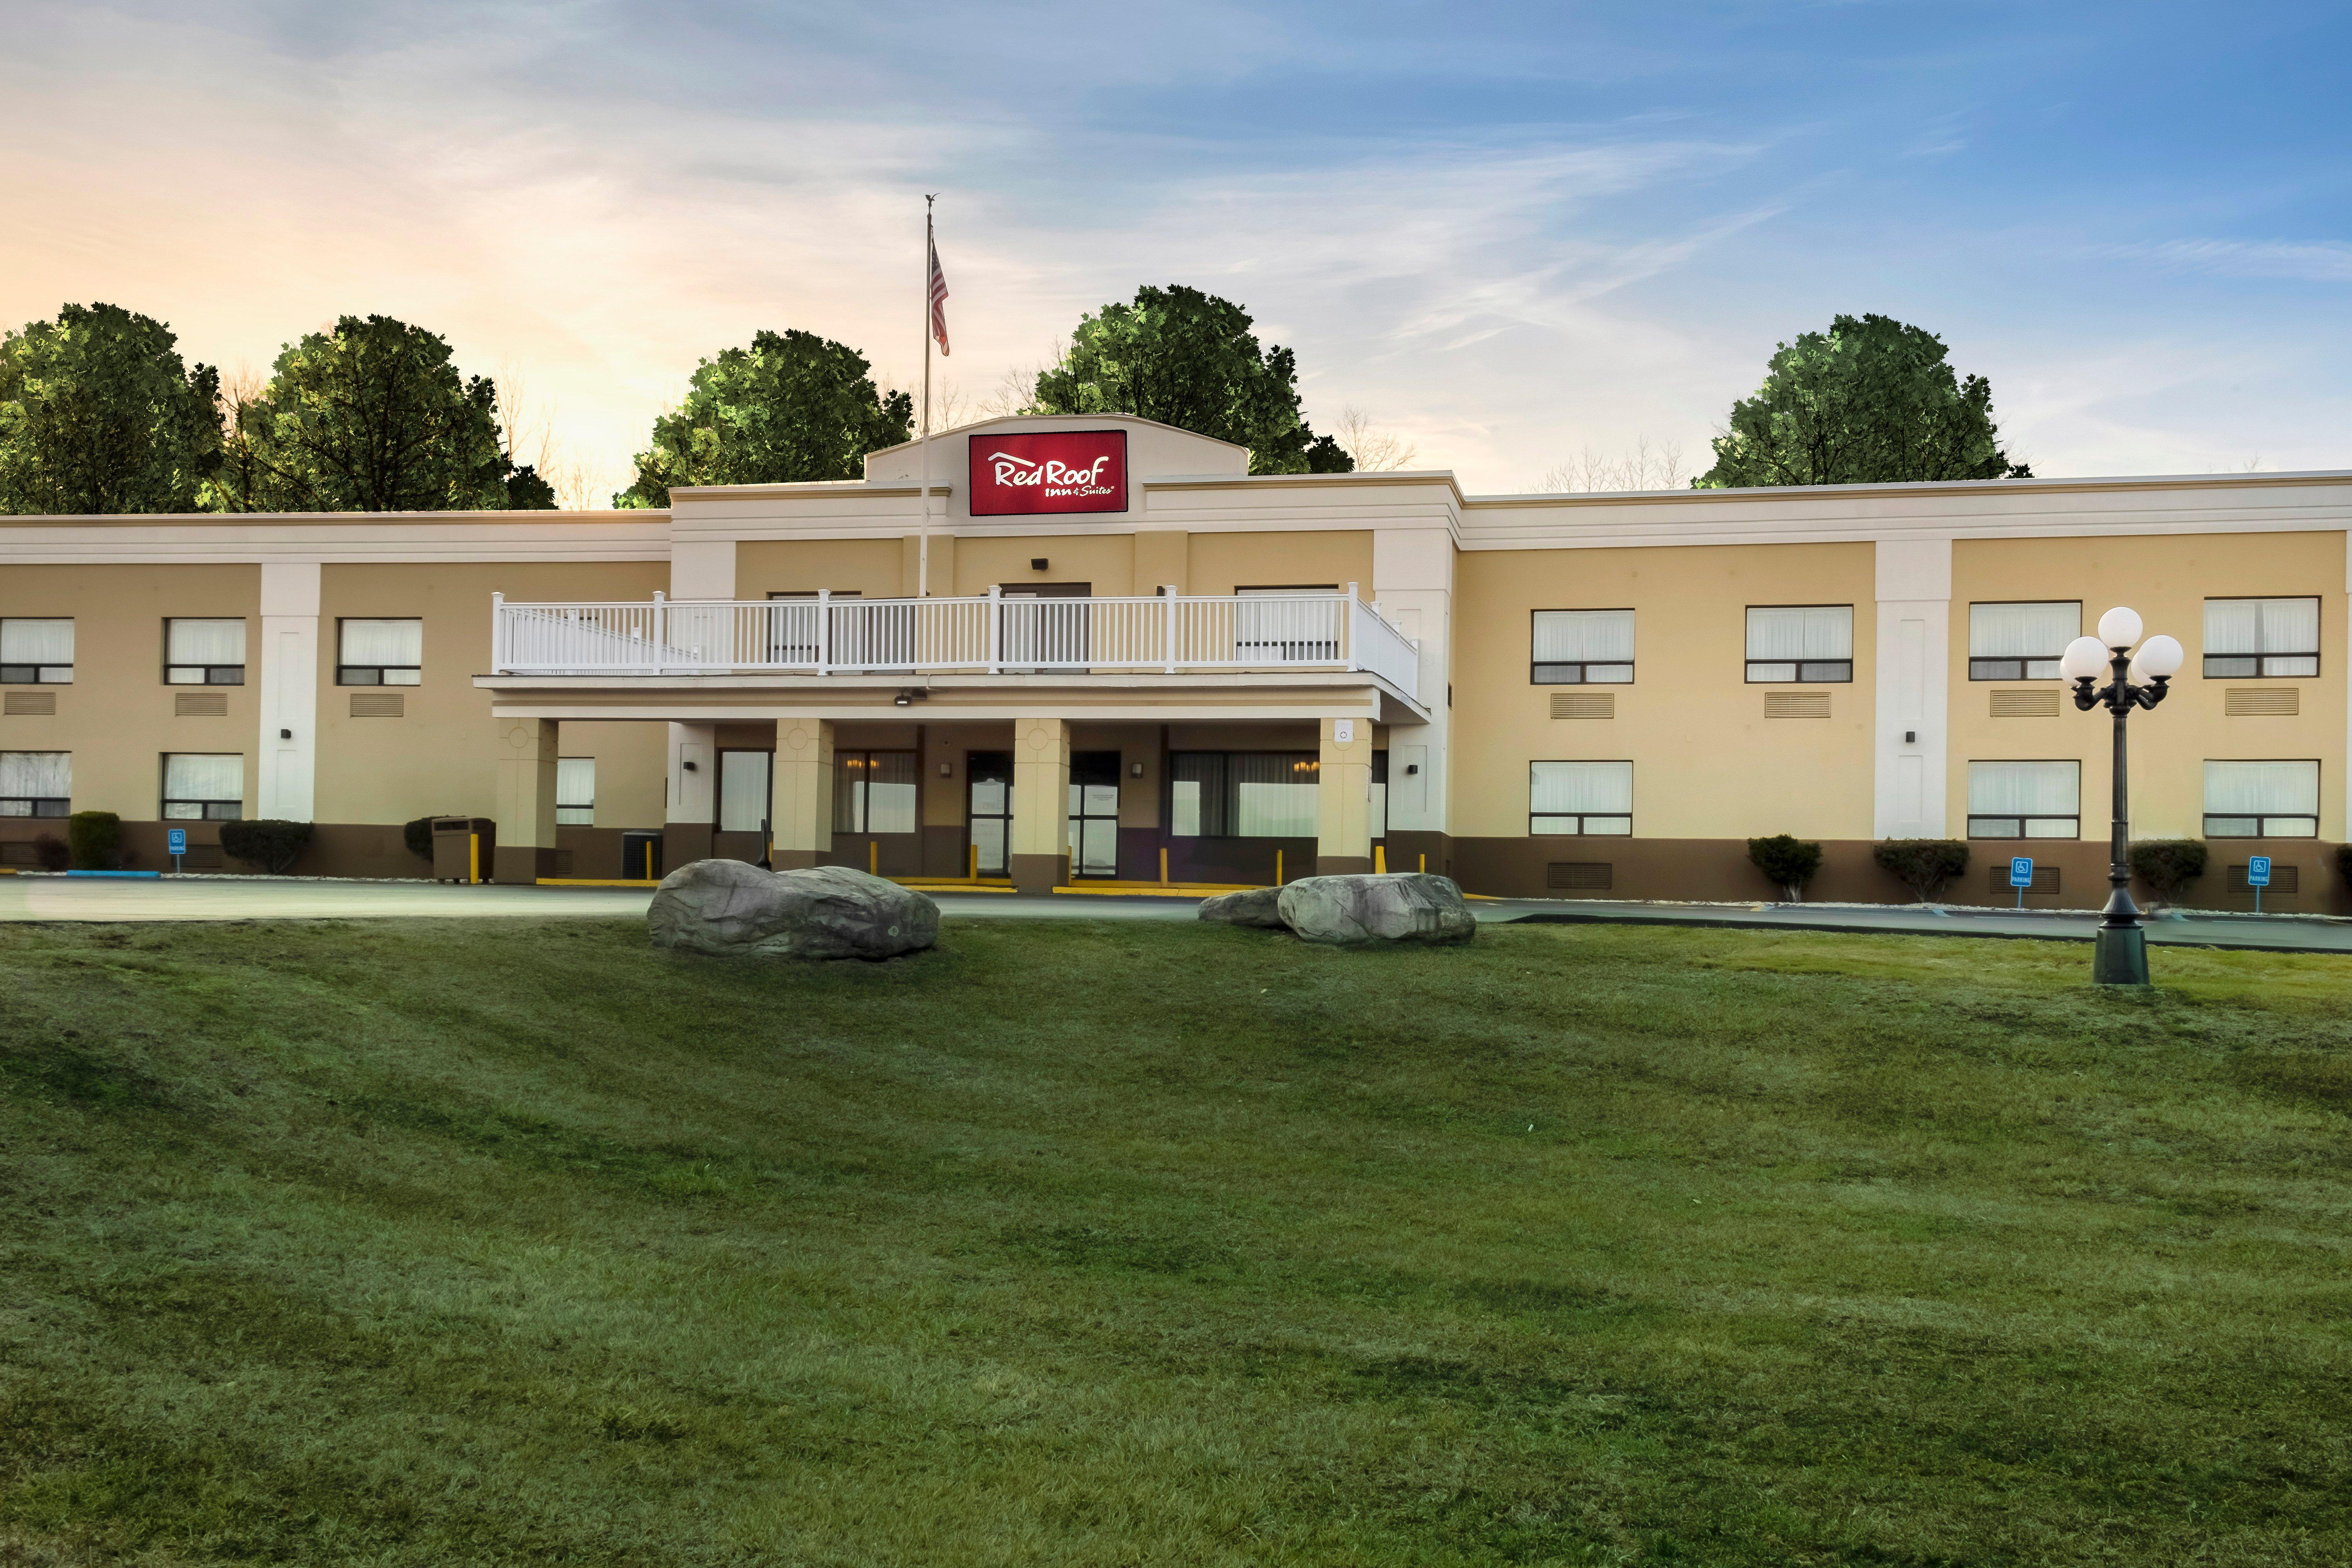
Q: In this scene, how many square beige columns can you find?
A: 4